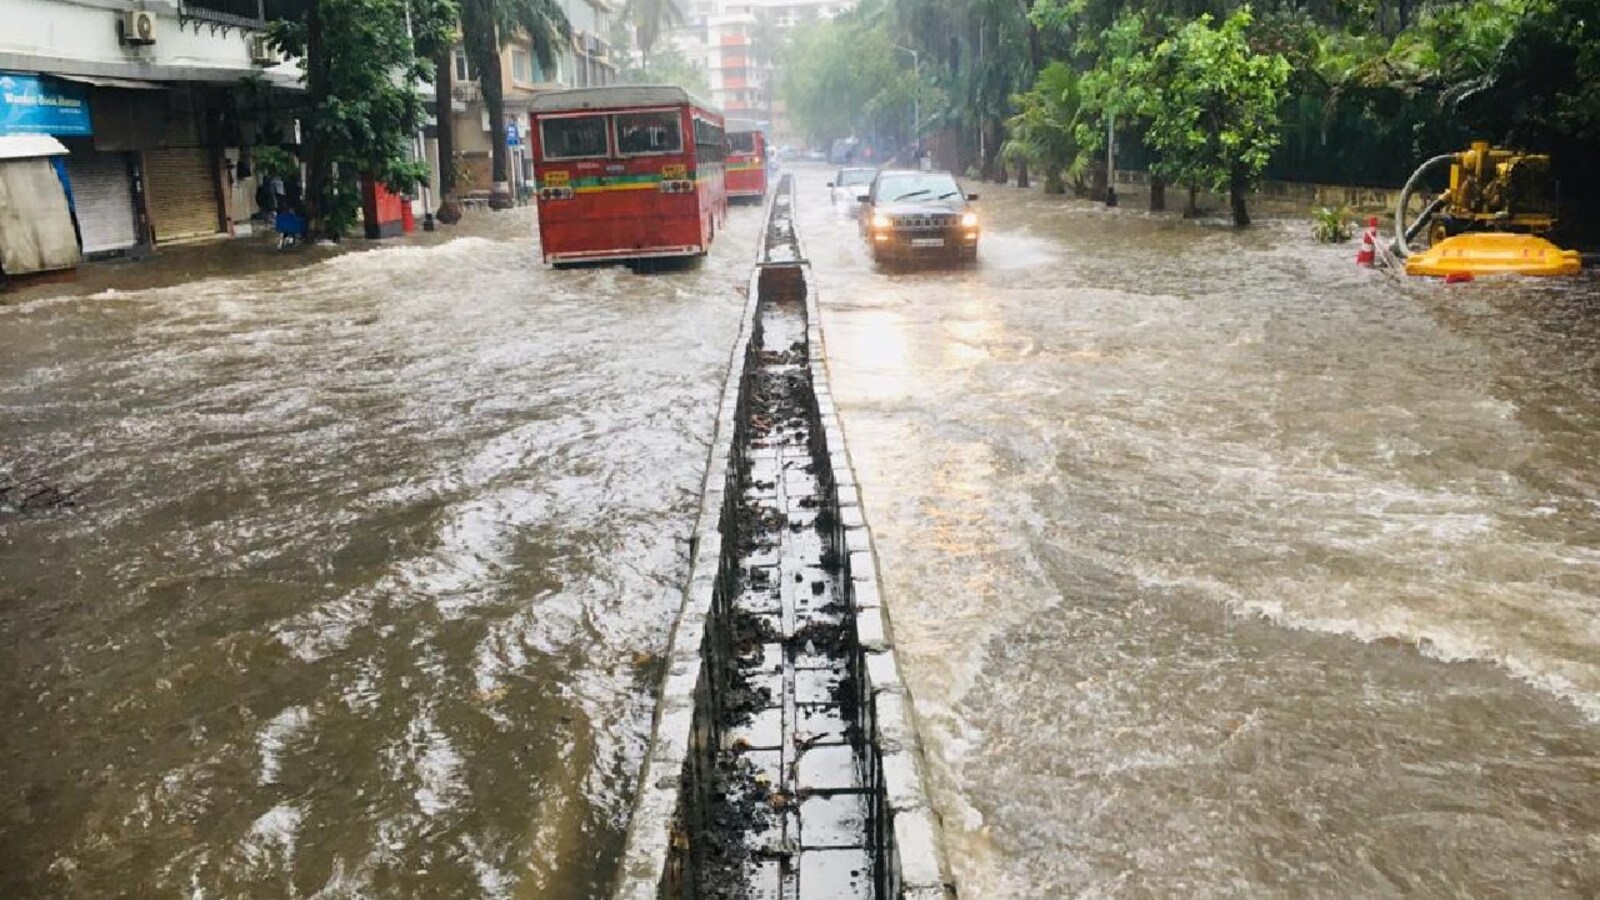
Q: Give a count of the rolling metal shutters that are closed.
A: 2